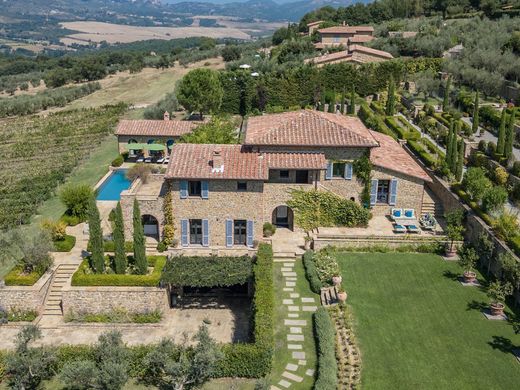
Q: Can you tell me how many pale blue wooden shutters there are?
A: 10